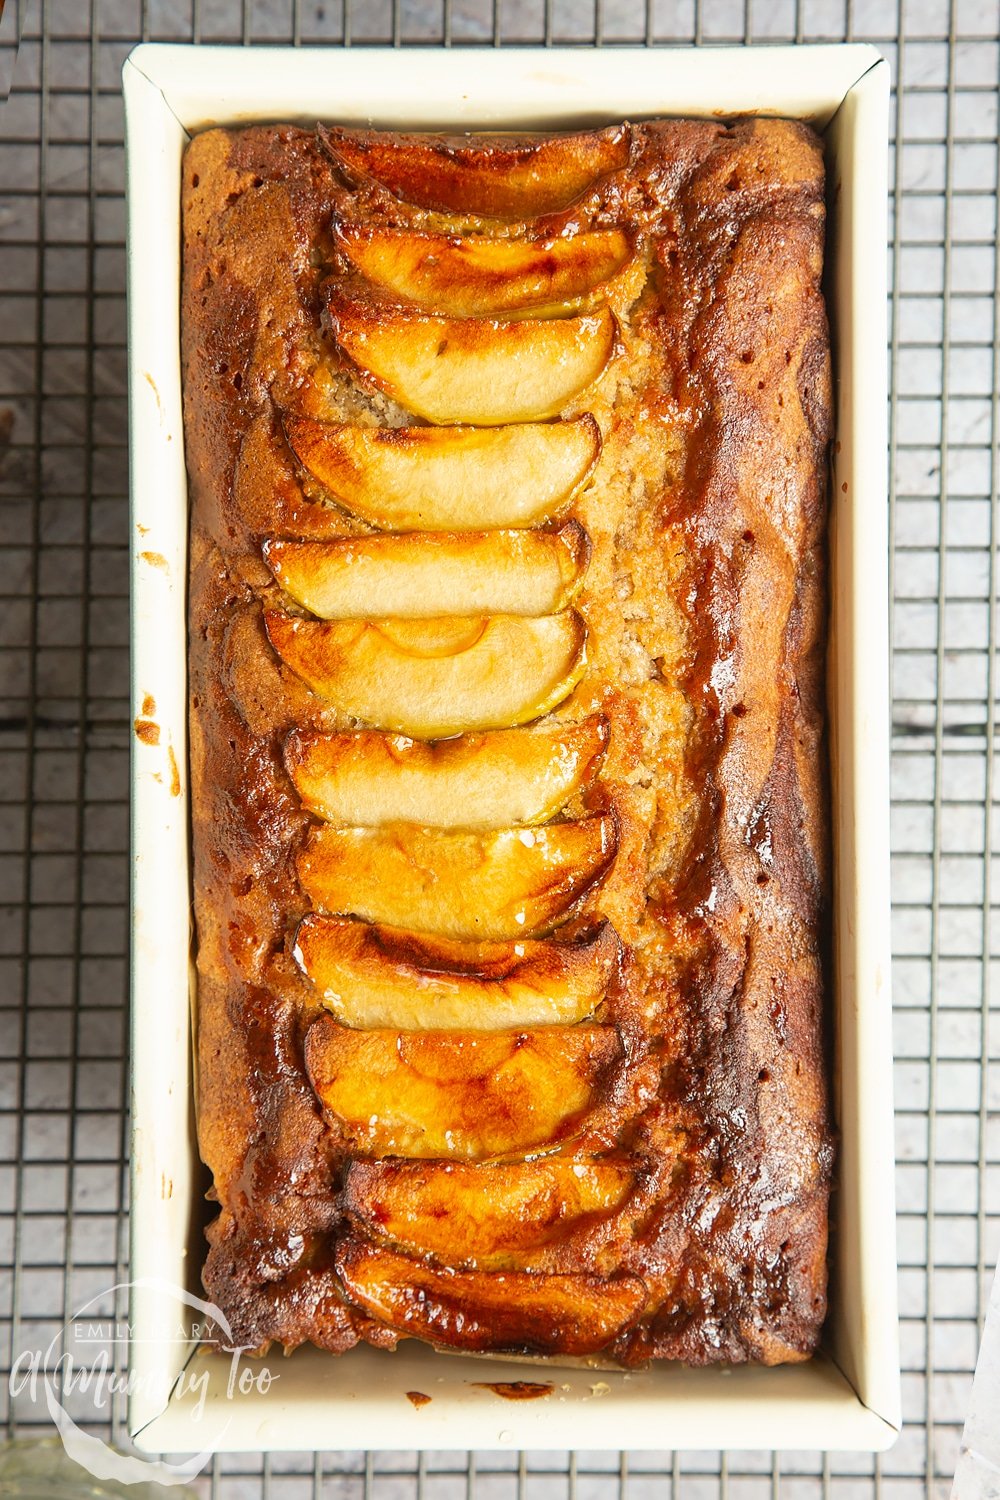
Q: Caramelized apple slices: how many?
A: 12